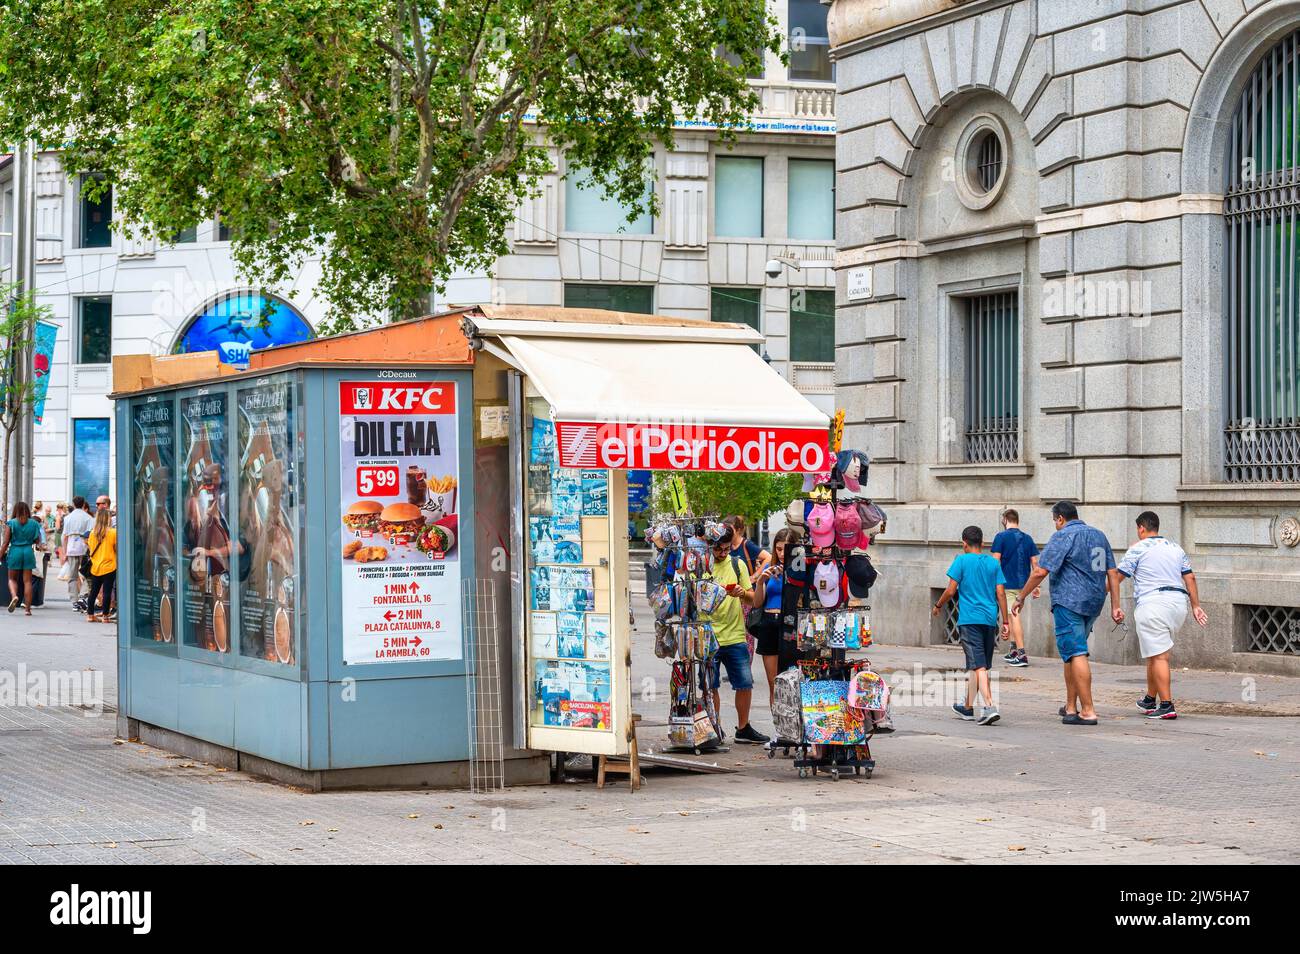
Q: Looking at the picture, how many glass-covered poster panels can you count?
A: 4